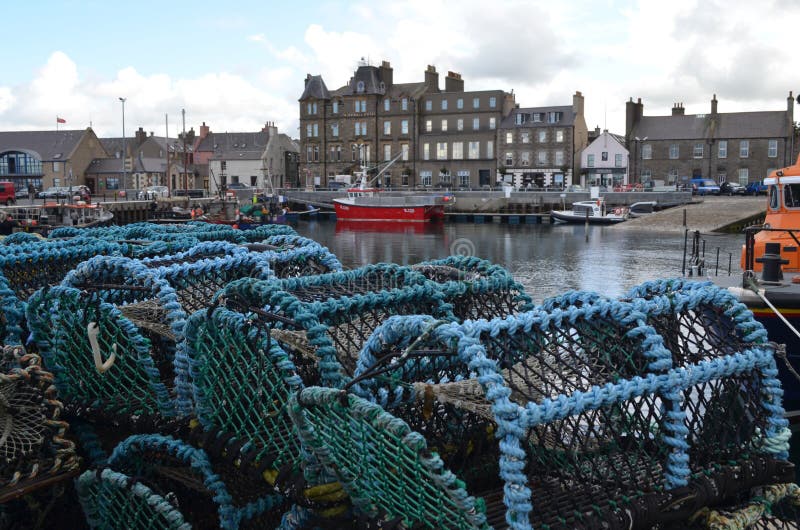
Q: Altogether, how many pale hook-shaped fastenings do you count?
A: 1